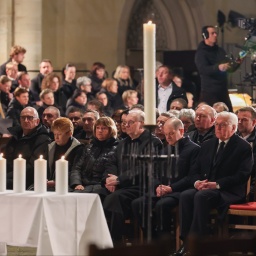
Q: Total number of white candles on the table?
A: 4